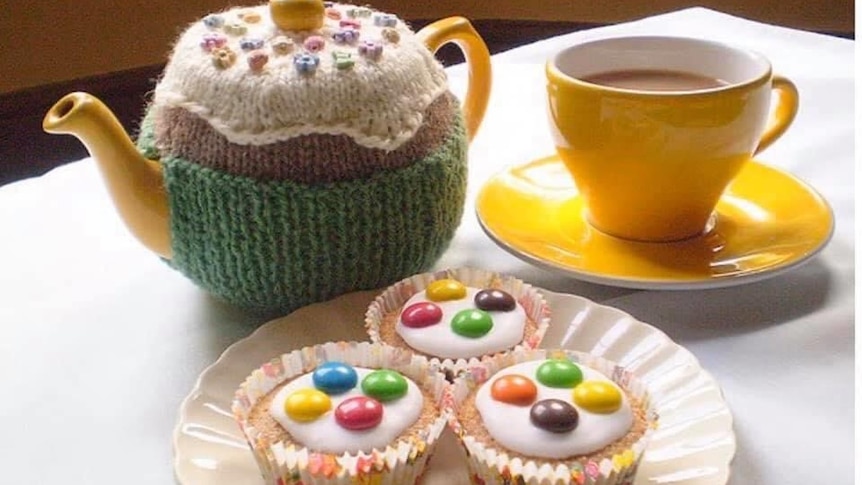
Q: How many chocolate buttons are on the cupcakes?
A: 12